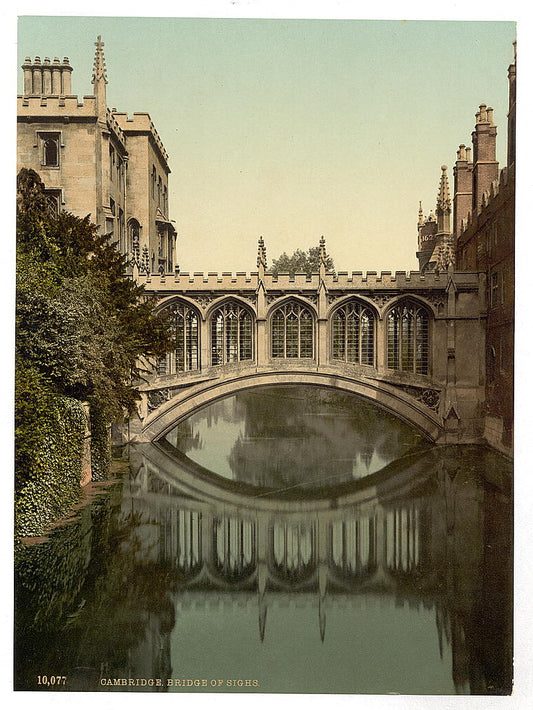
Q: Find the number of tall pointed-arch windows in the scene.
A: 5